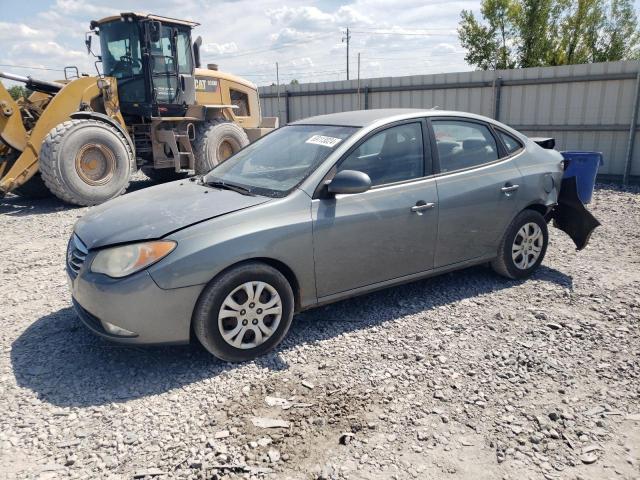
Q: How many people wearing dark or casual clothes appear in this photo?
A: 0